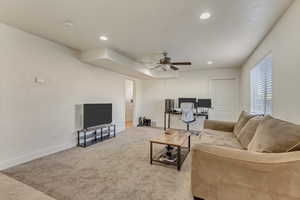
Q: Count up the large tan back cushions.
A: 3